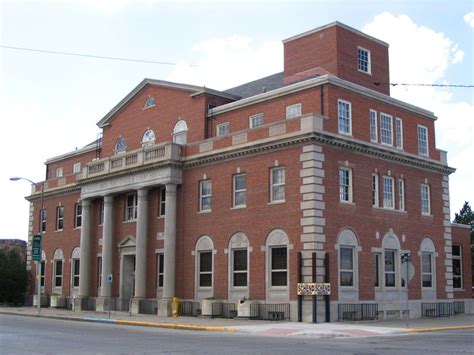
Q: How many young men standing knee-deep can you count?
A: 0